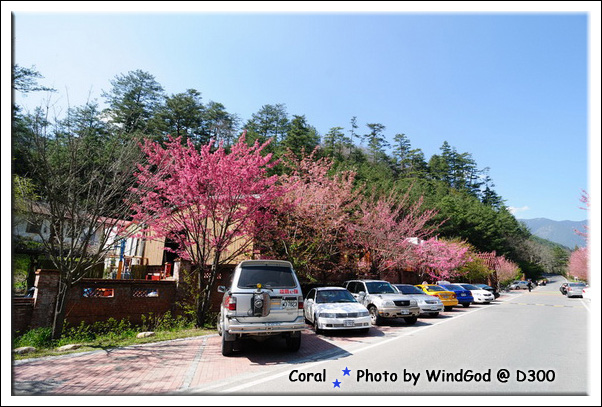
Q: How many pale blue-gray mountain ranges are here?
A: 1